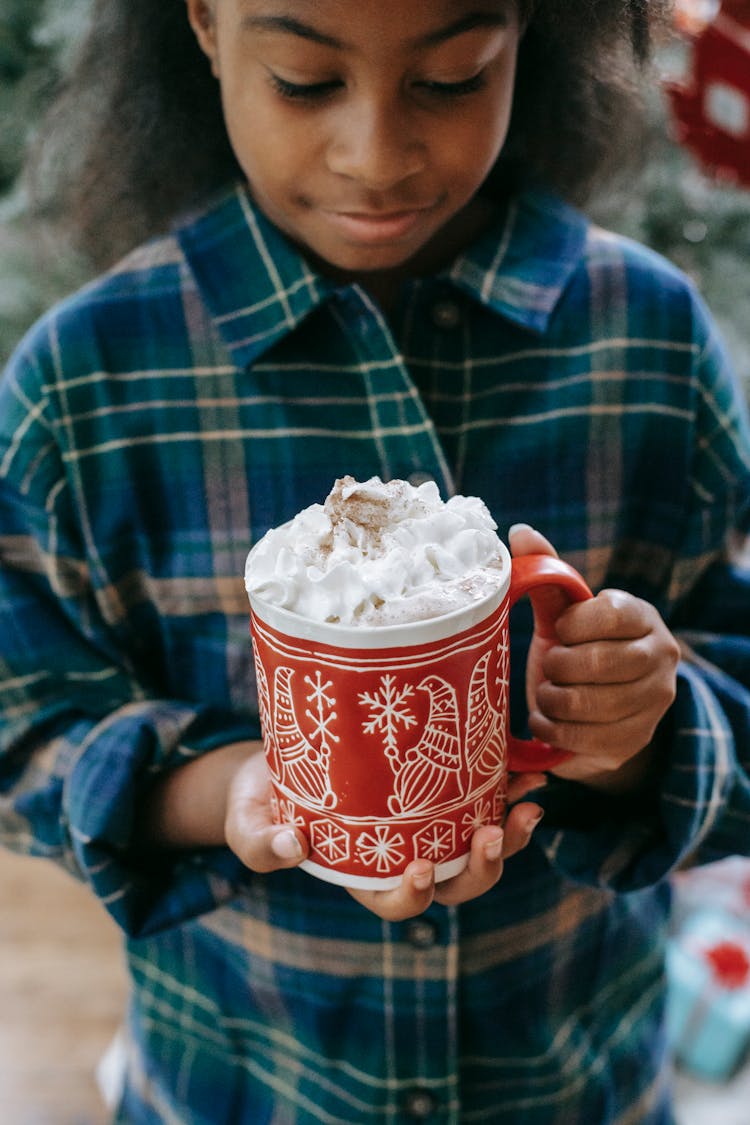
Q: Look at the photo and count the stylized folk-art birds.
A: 0